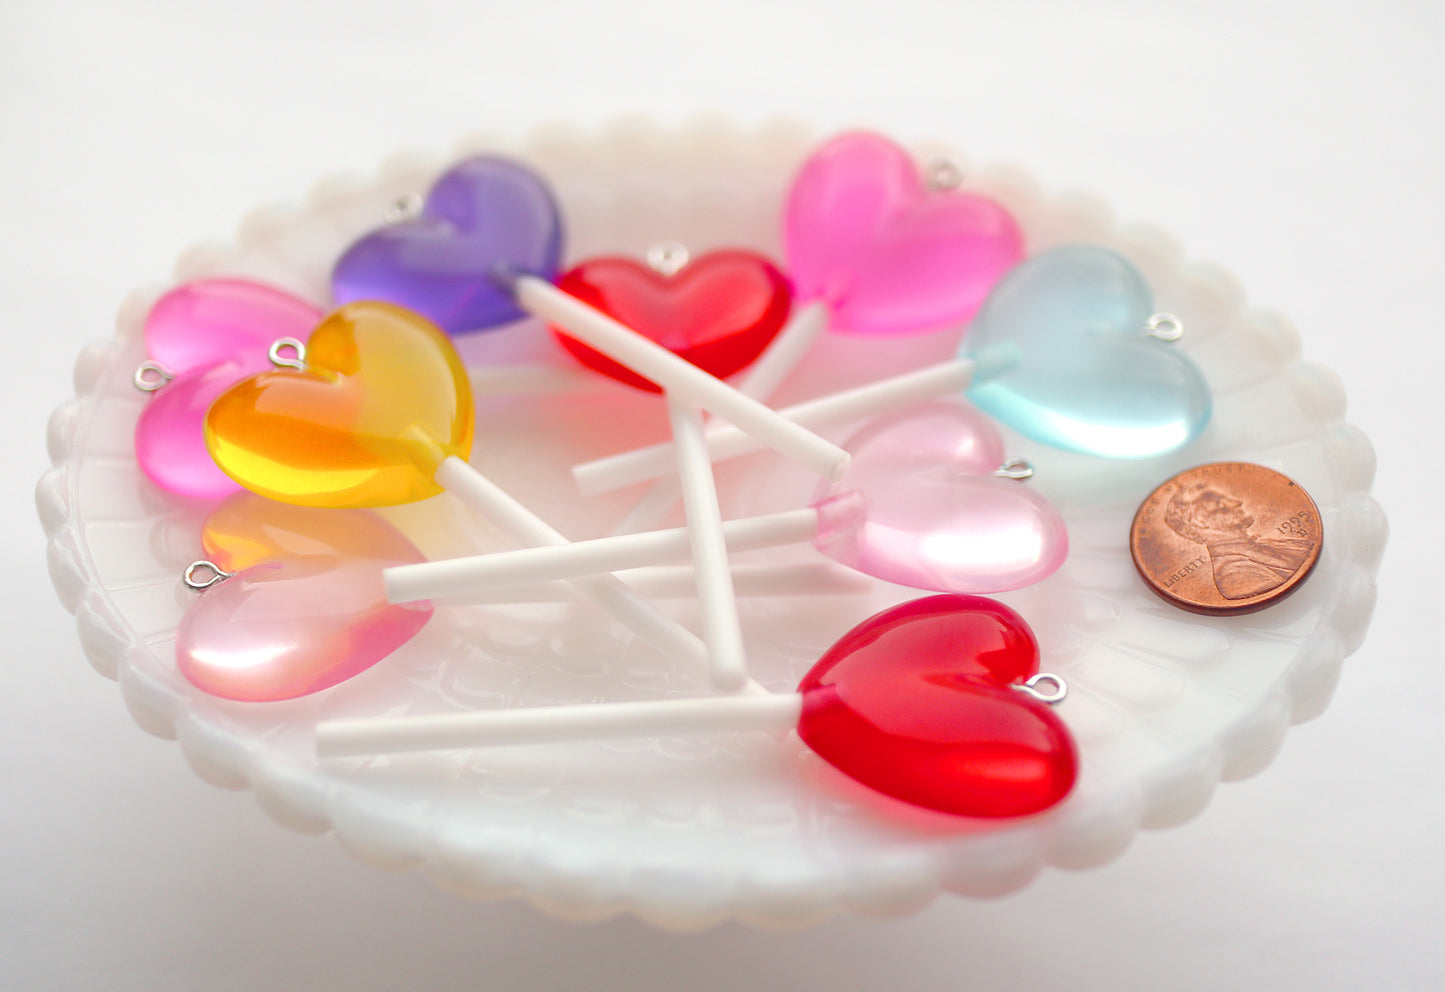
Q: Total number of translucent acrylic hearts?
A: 9